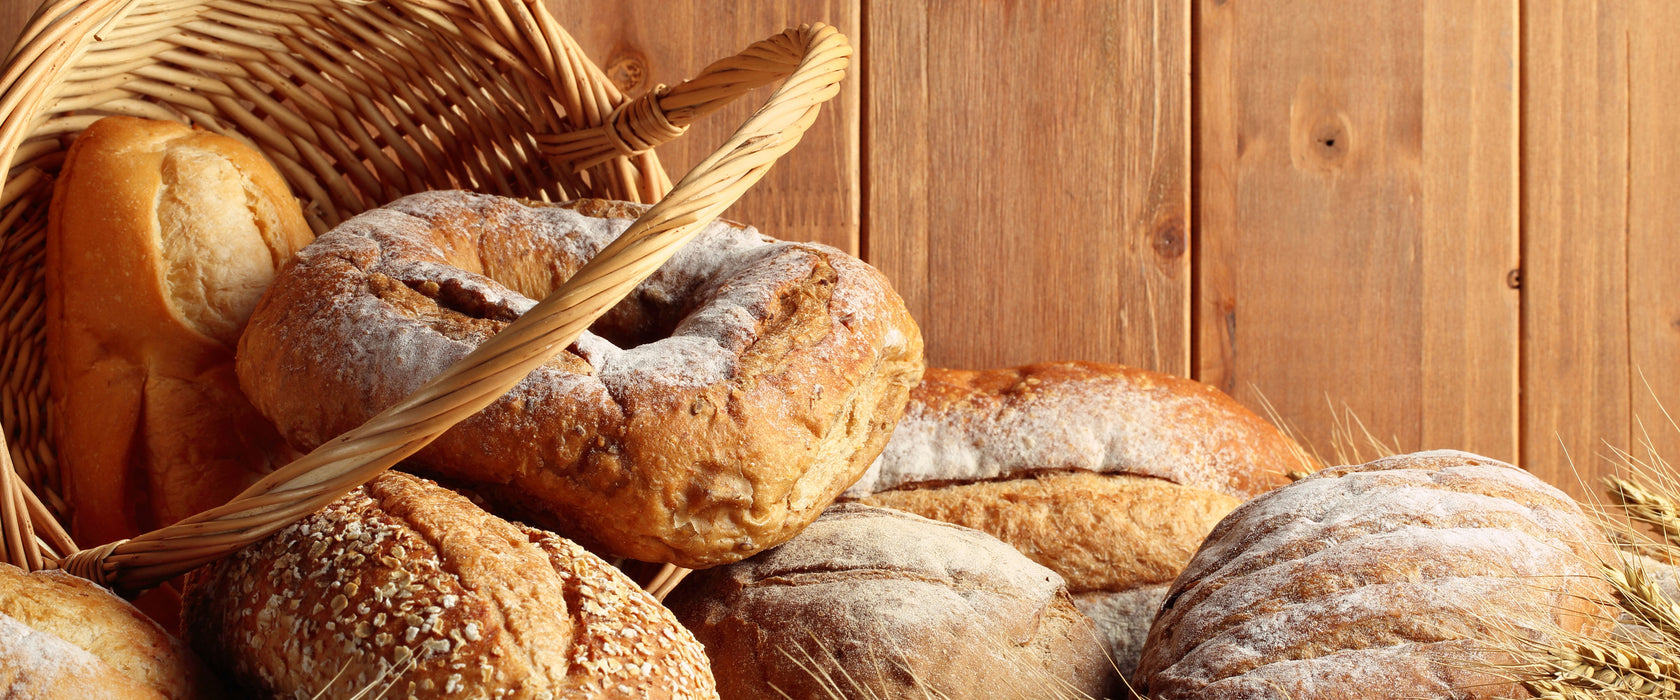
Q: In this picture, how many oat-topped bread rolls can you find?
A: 1